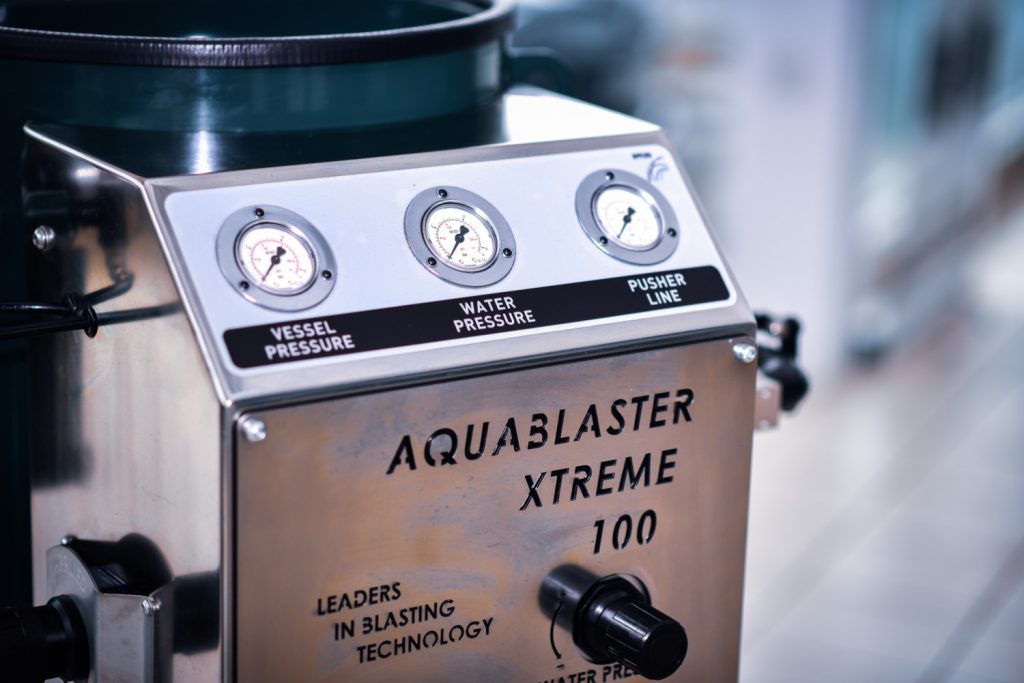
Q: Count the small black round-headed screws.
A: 9